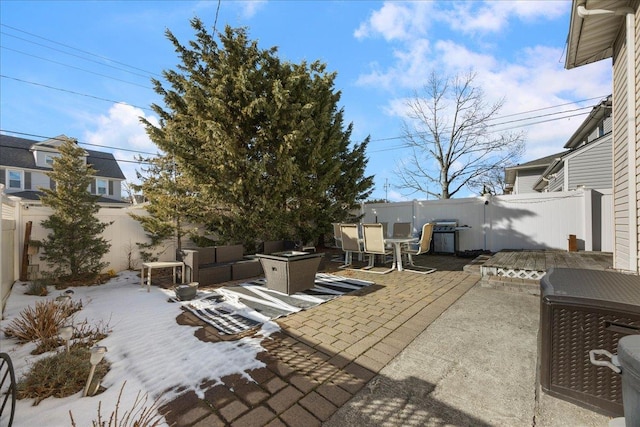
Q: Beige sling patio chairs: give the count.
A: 6